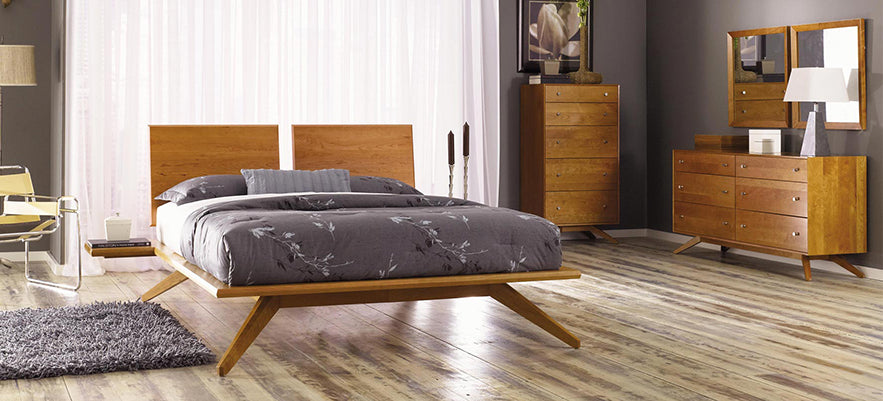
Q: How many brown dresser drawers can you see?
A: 11